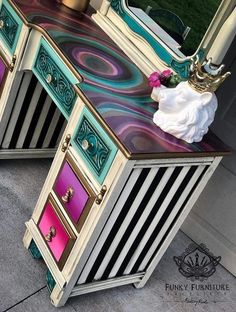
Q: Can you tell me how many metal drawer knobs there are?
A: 5